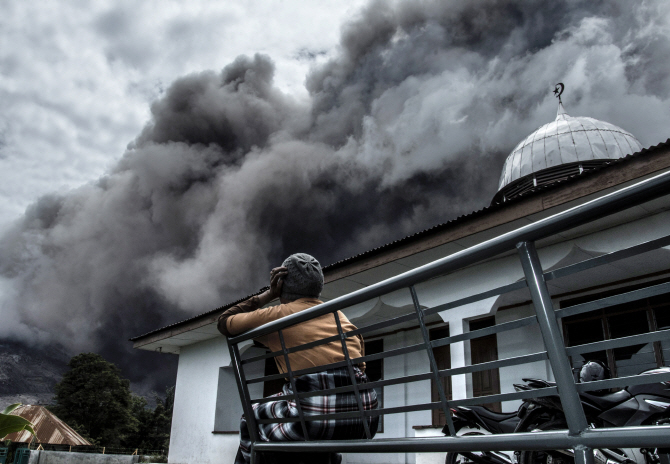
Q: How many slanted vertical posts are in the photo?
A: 5